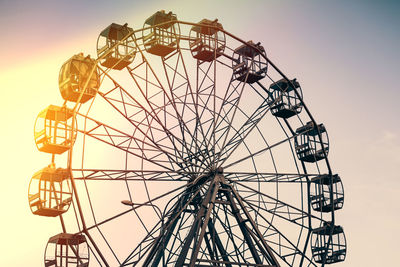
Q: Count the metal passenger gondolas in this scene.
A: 12